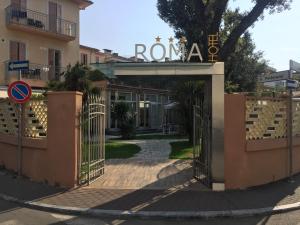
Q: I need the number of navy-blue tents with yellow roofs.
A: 0